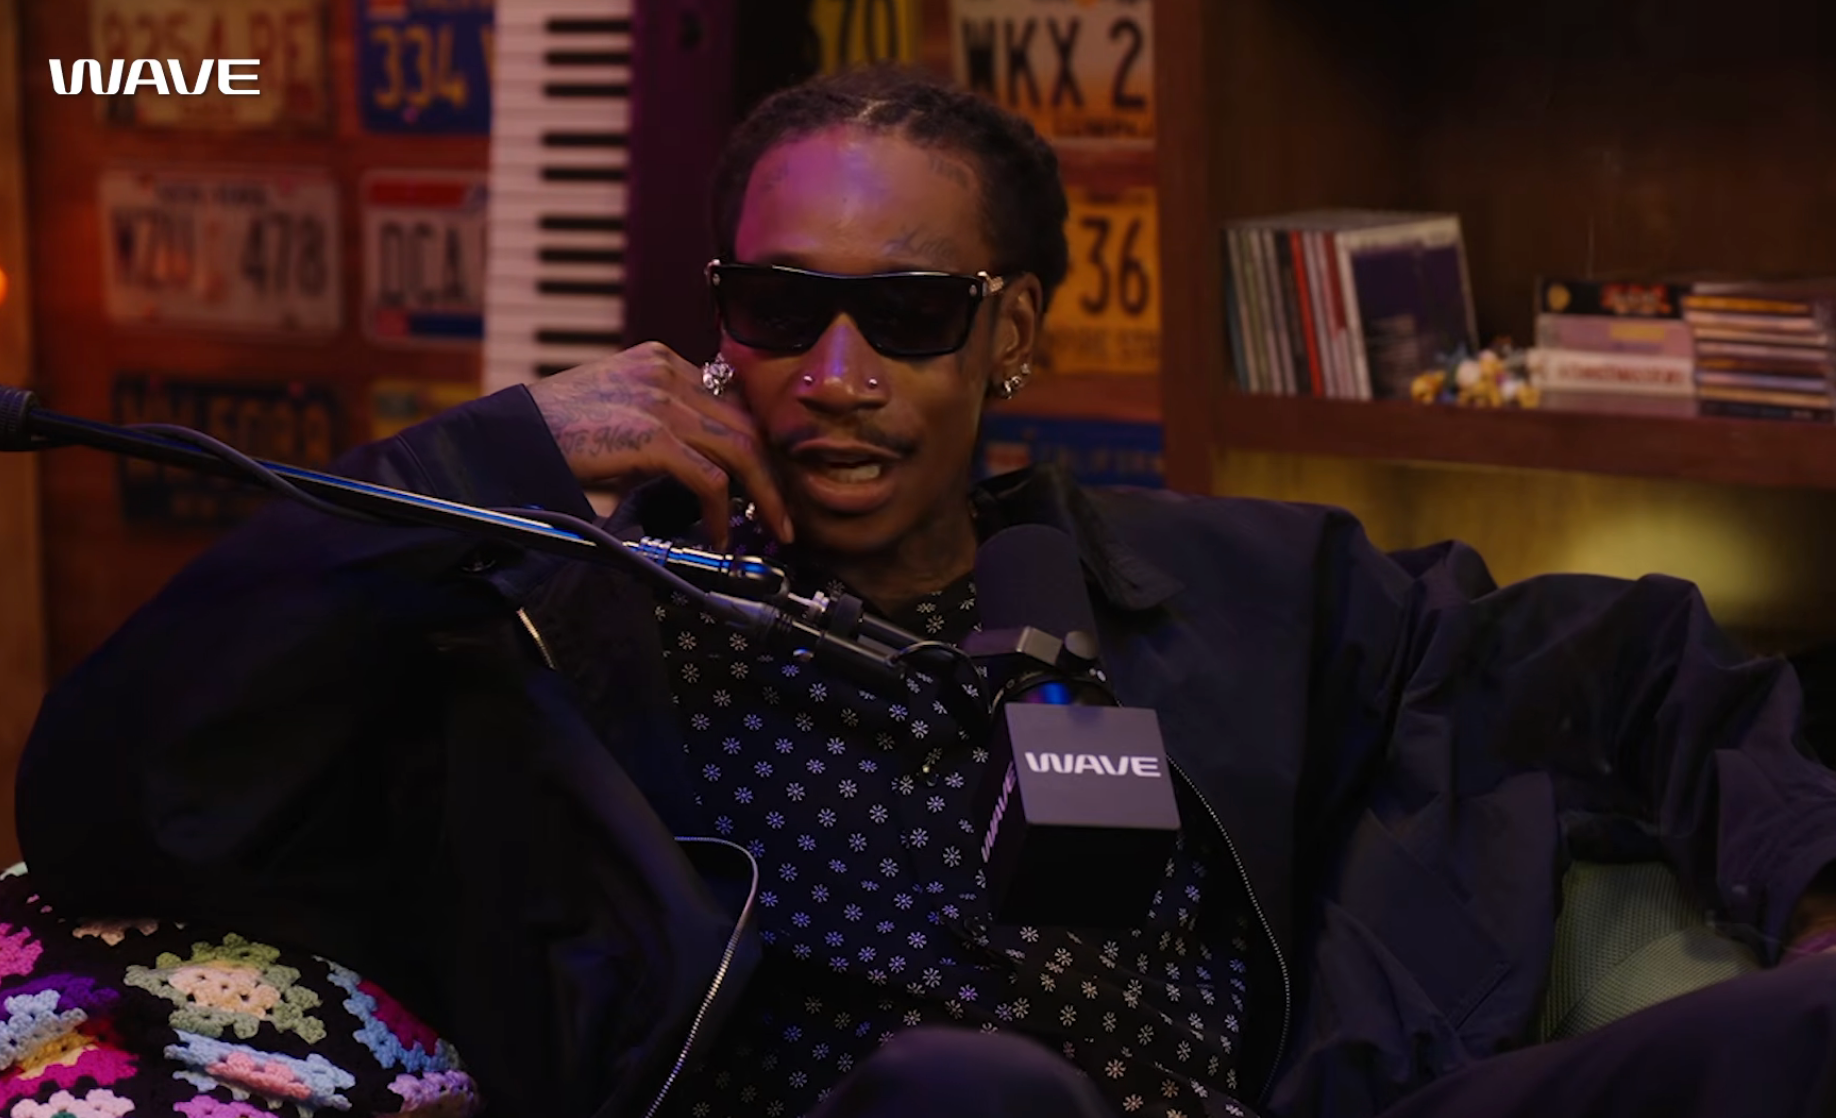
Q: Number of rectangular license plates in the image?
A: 10